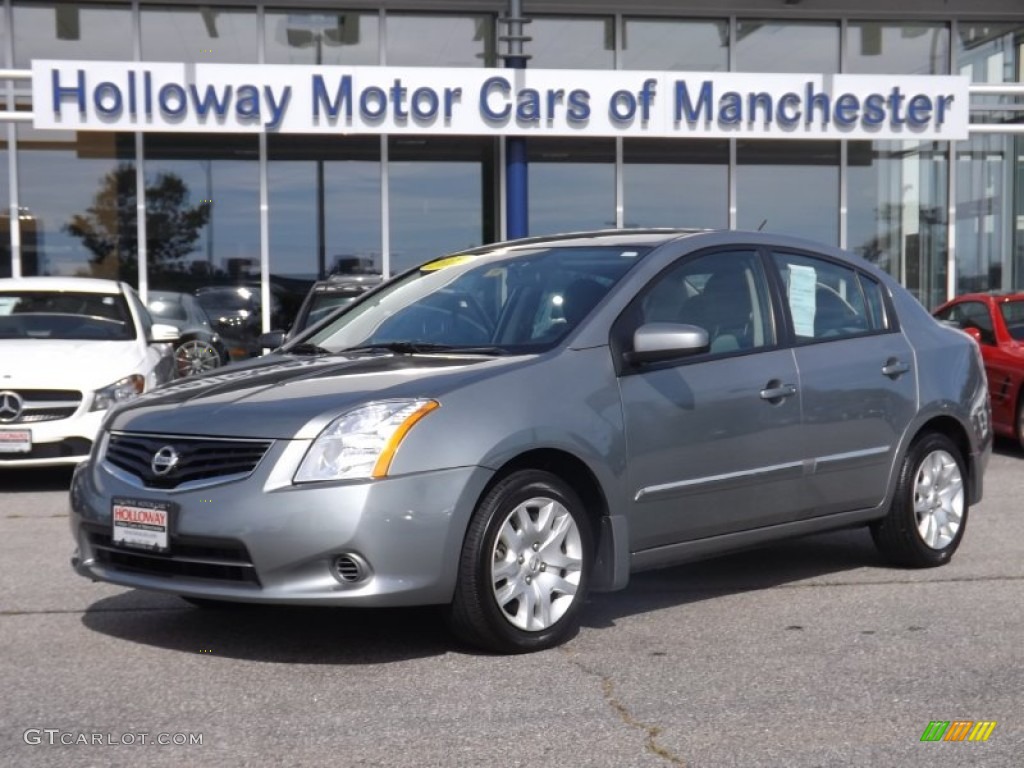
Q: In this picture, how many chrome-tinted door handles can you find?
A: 2